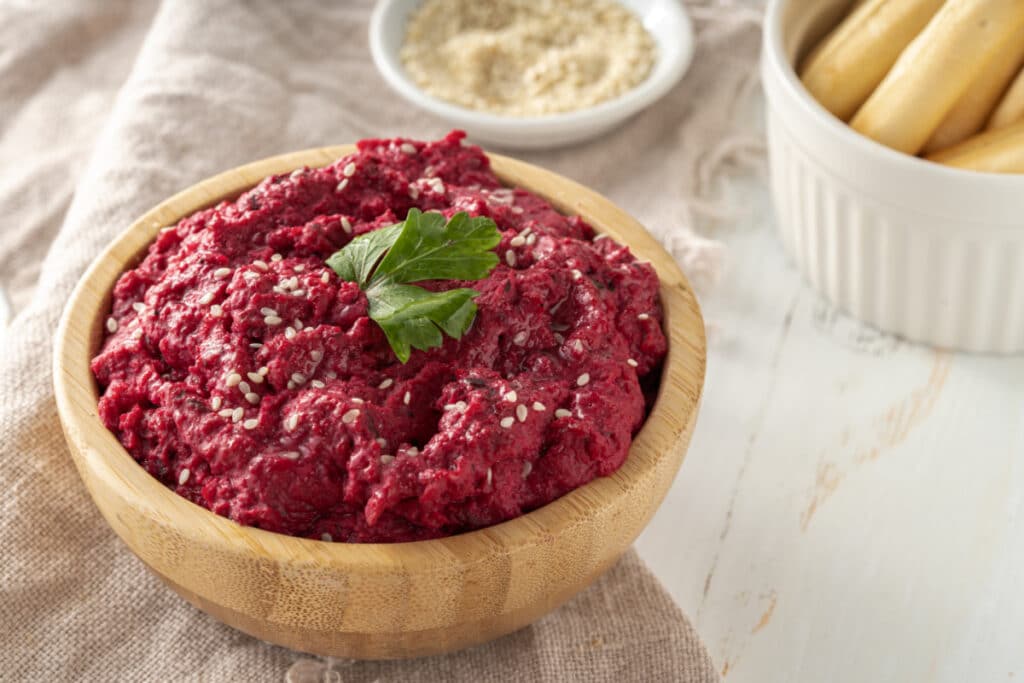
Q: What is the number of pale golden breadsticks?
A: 5